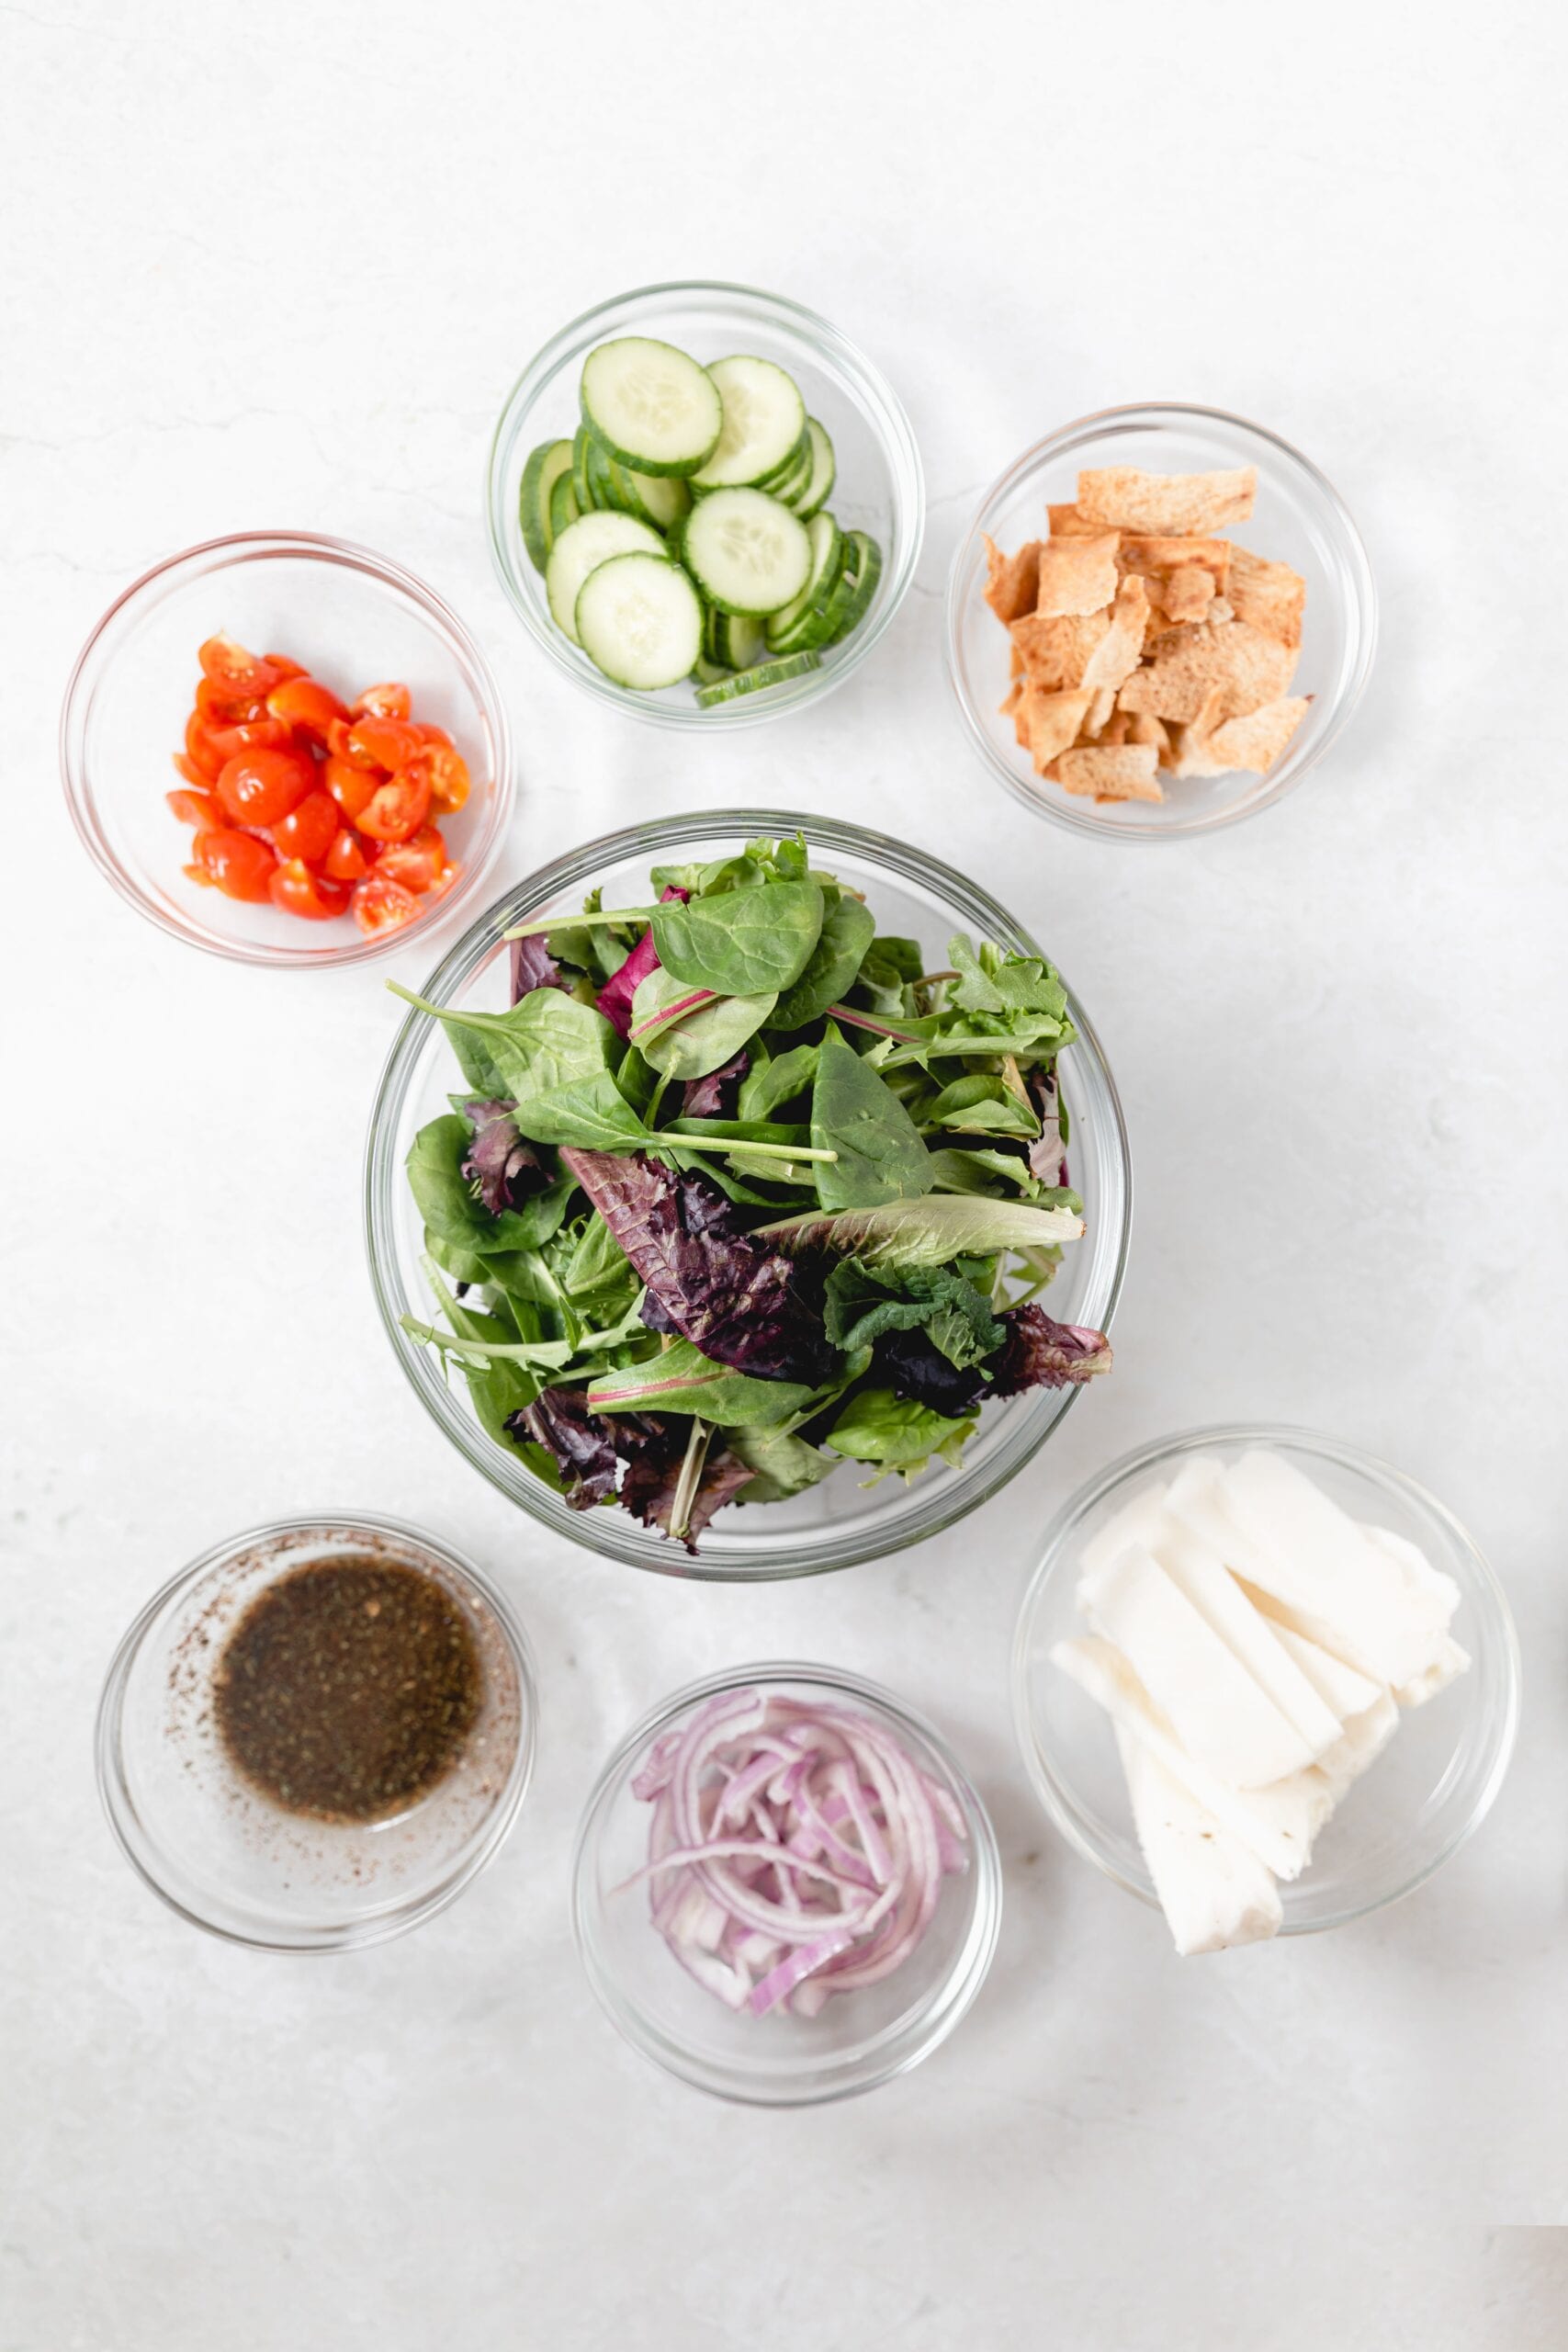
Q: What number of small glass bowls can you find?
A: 6